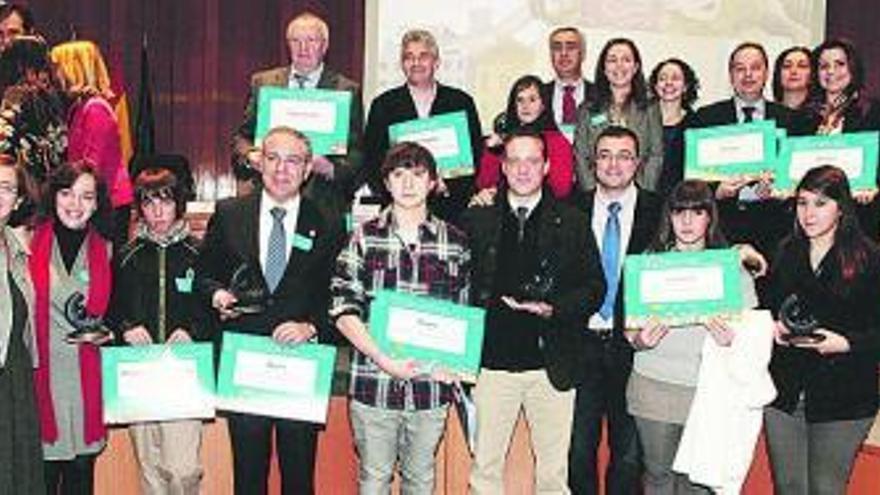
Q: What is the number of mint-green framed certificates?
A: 8